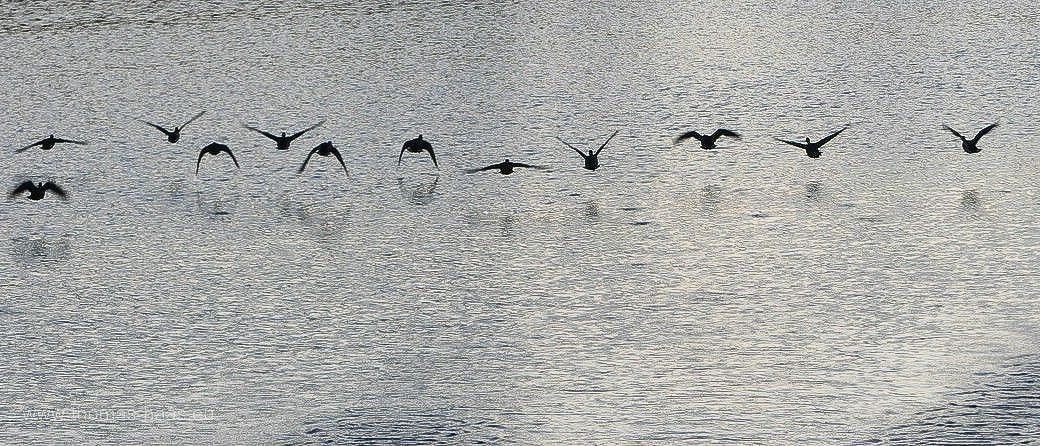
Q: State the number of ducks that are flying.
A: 12